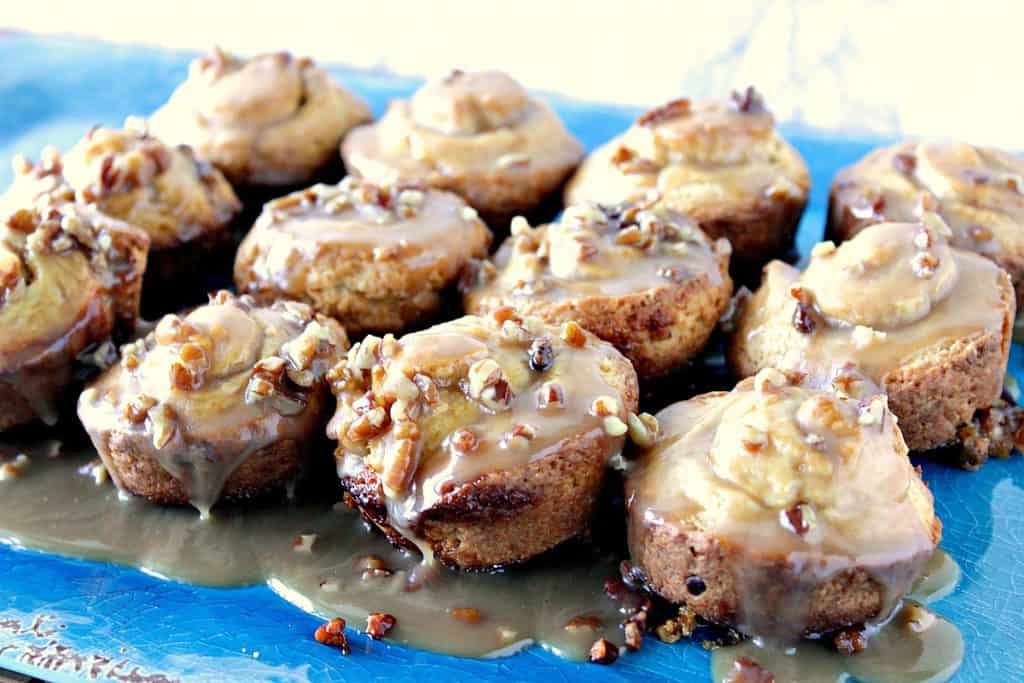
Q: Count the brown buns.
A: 12